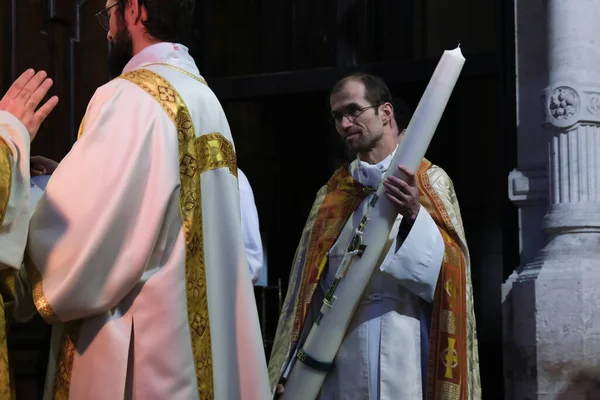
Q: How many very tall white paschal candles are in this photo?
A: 1